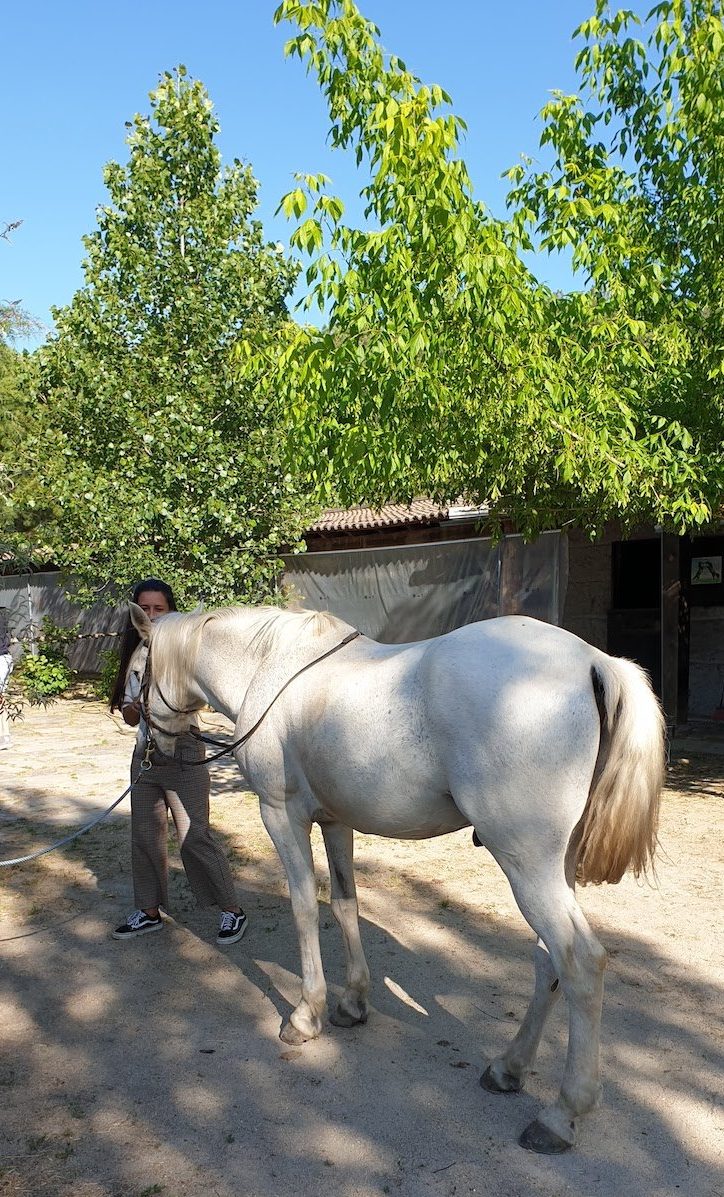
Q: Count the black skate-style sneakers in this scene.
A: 2